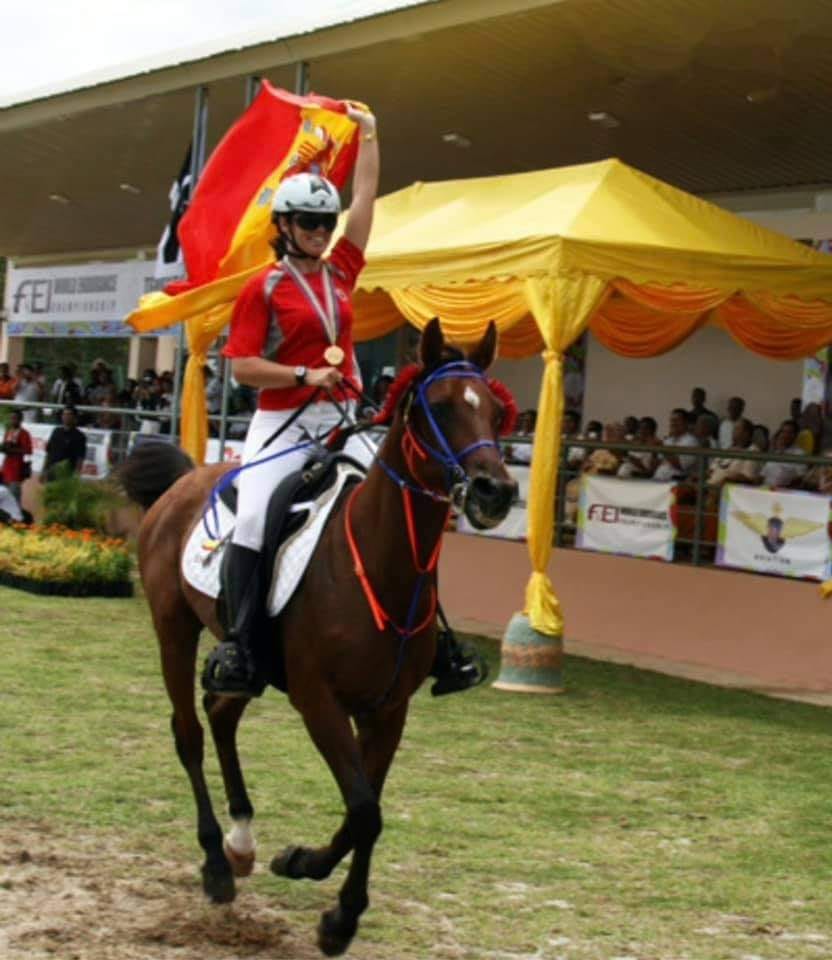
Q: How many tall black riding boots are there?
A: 2